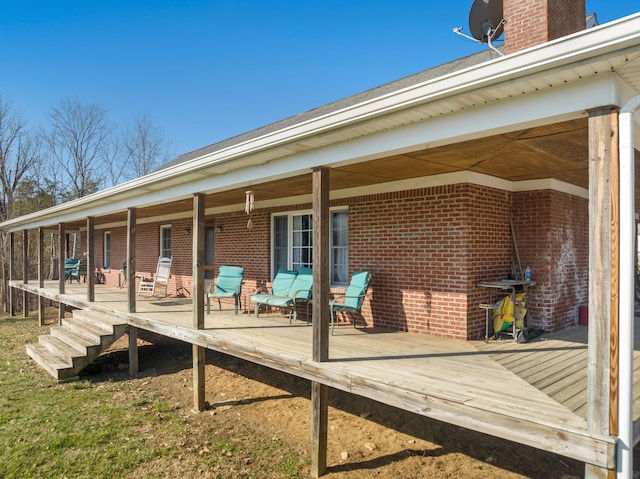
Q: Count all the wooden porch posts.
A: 9